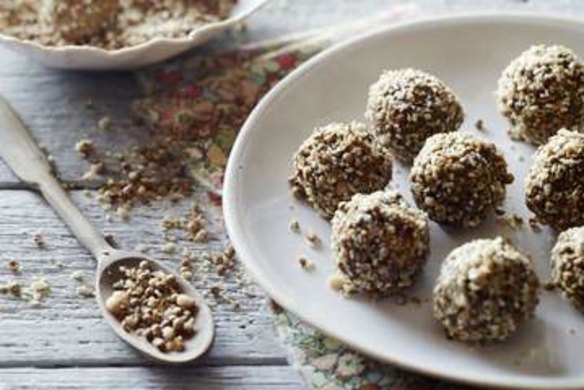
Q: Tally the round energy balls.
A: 8